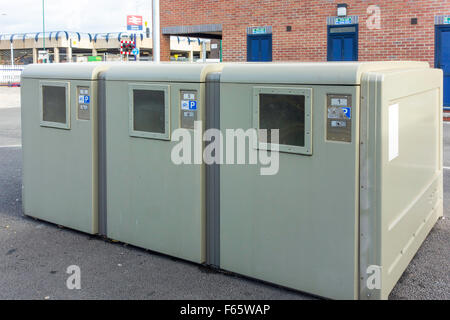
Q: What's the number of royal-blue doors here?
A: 3